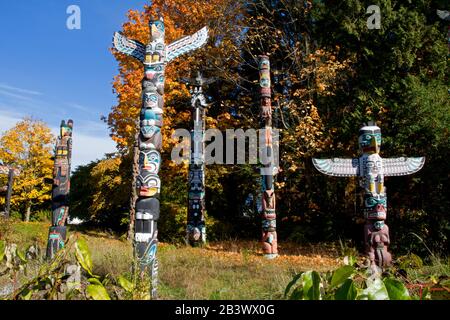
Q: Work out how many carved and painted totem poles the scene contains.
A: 5